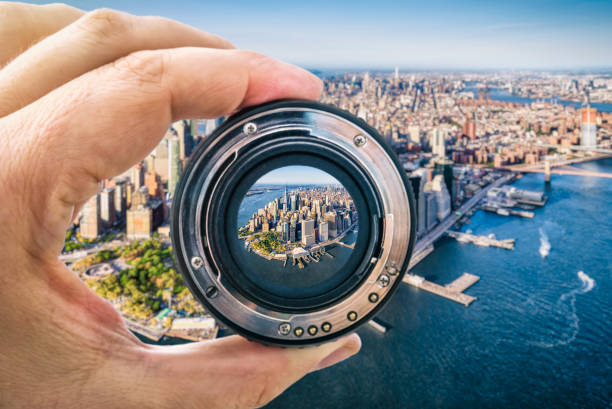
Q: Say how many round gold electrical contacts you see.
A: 5